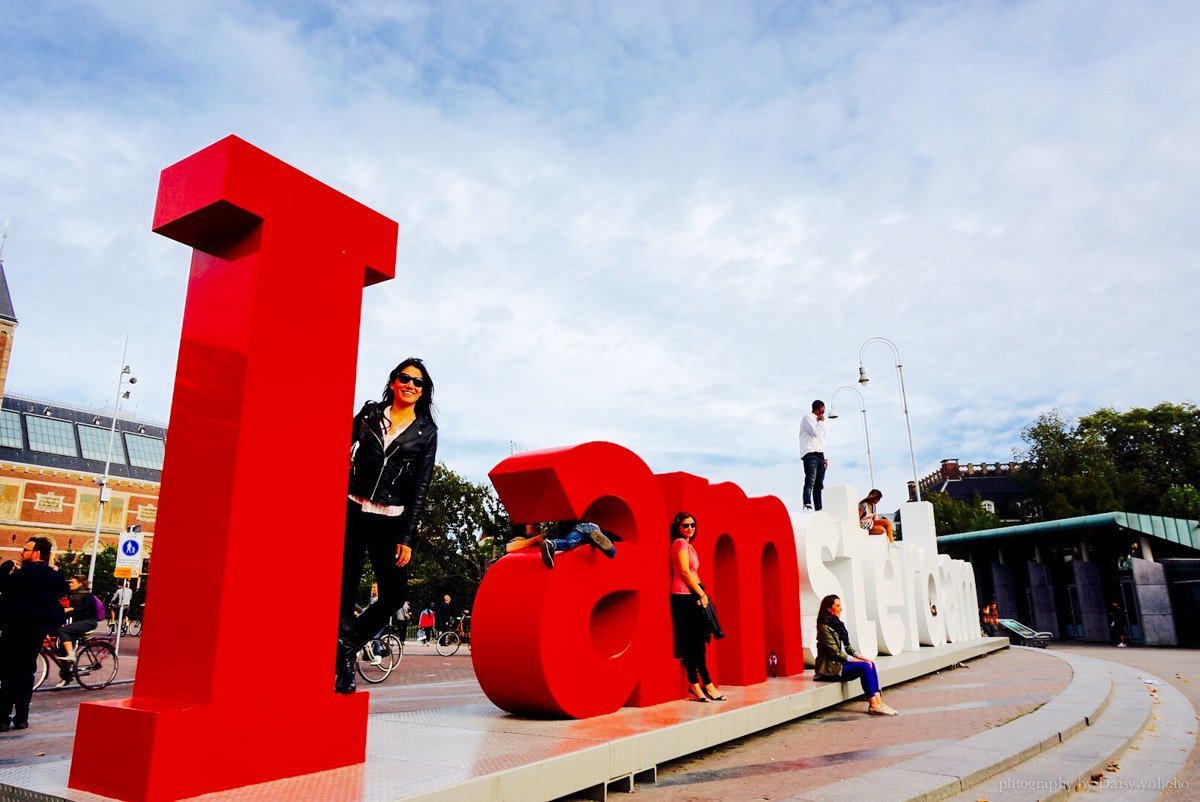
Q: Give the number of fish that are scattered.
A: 0